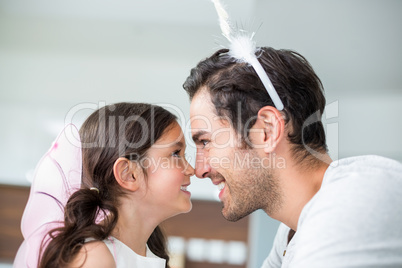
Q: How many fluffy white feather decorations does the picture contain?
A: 1